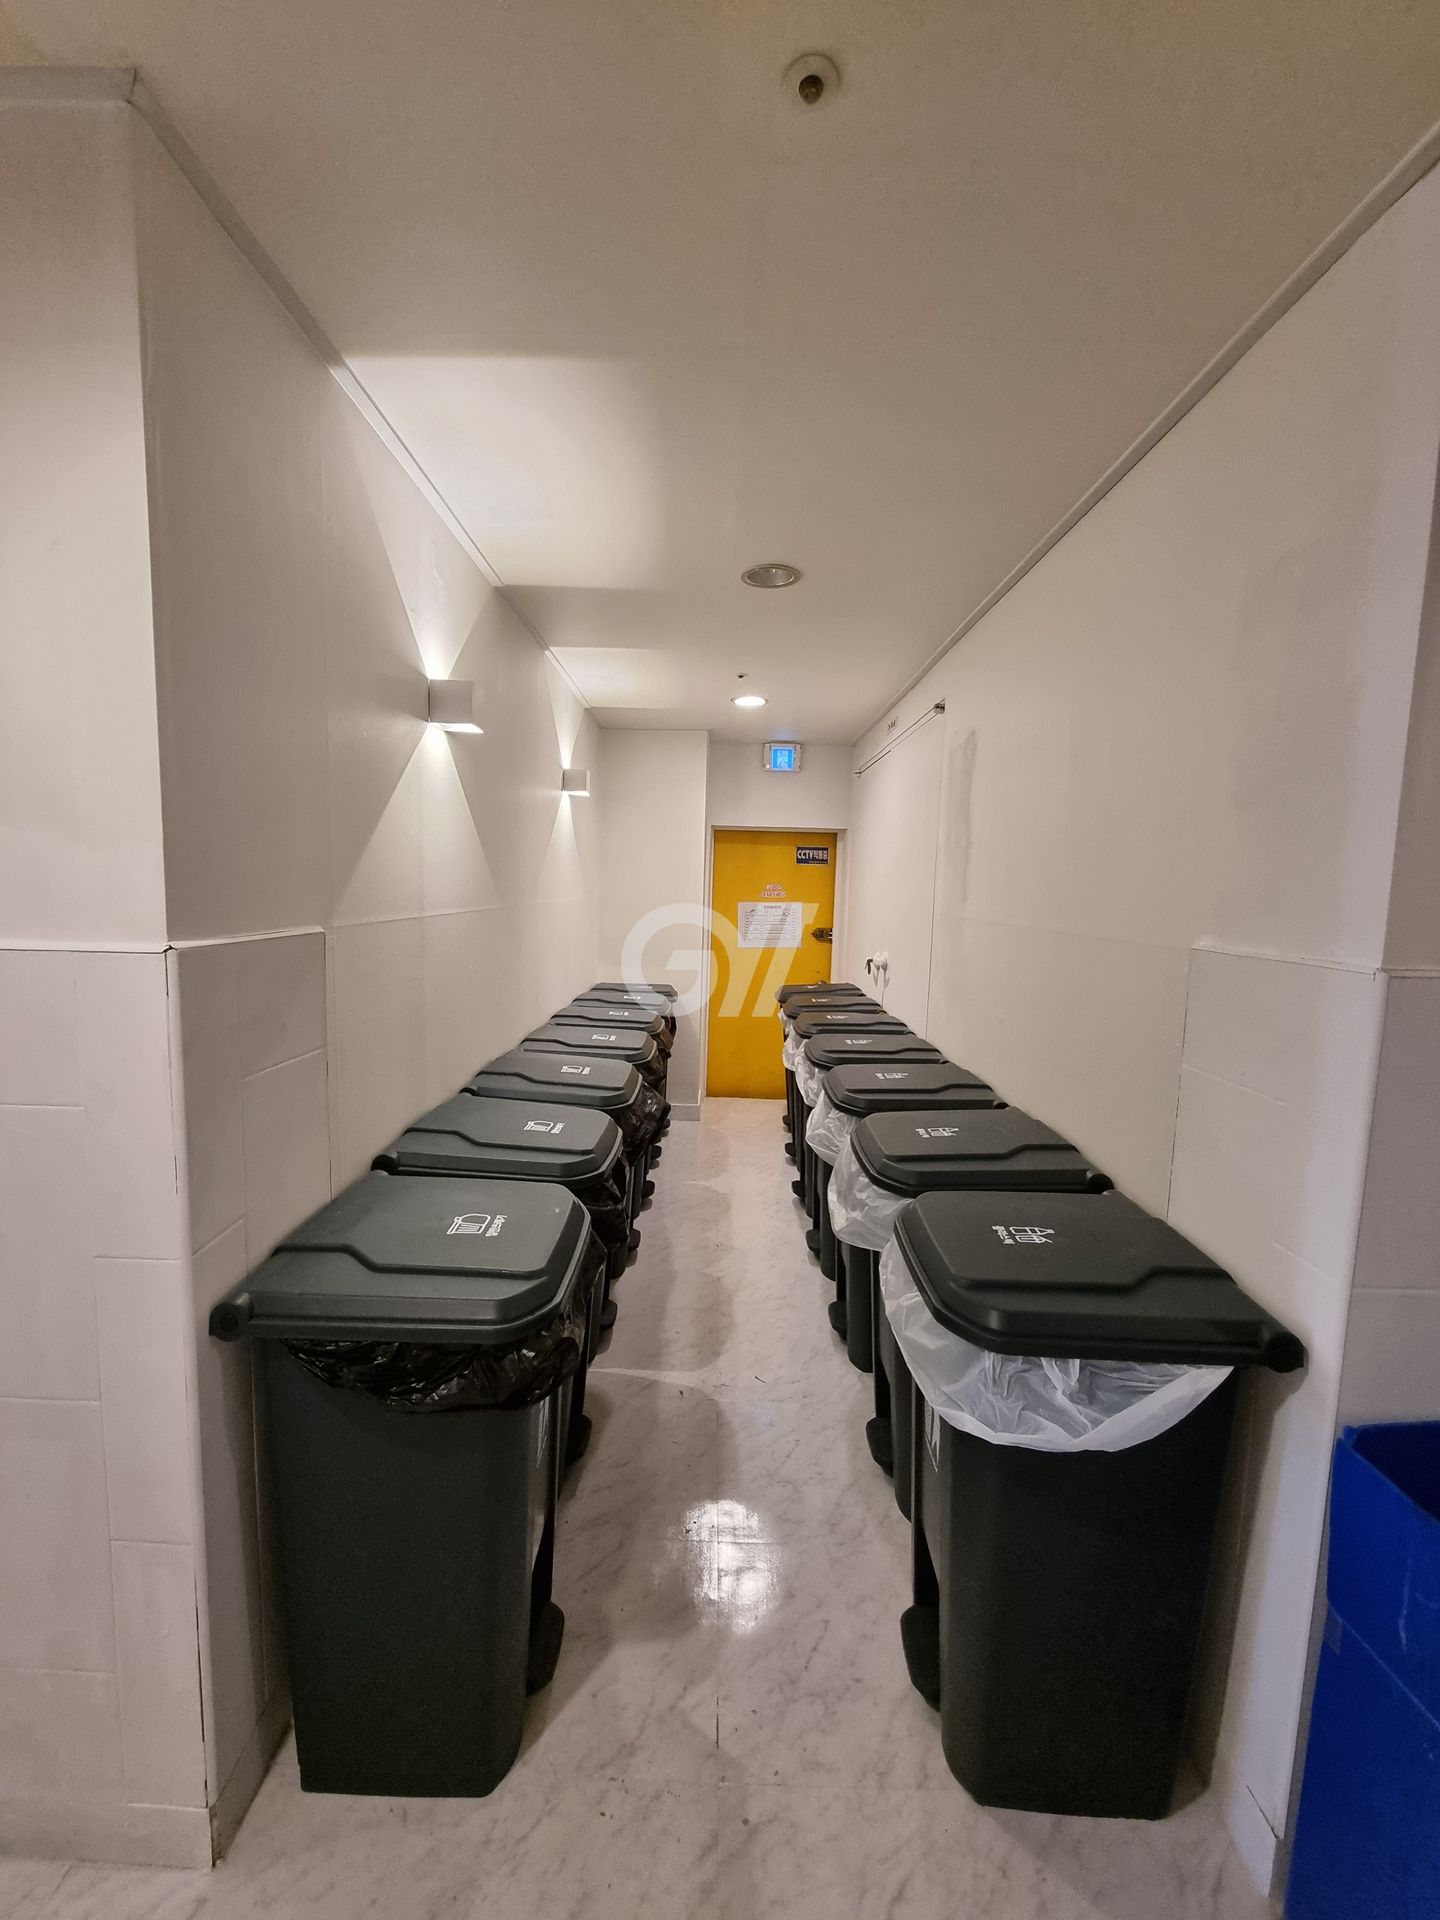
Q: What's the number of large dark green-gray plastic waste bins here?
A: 14